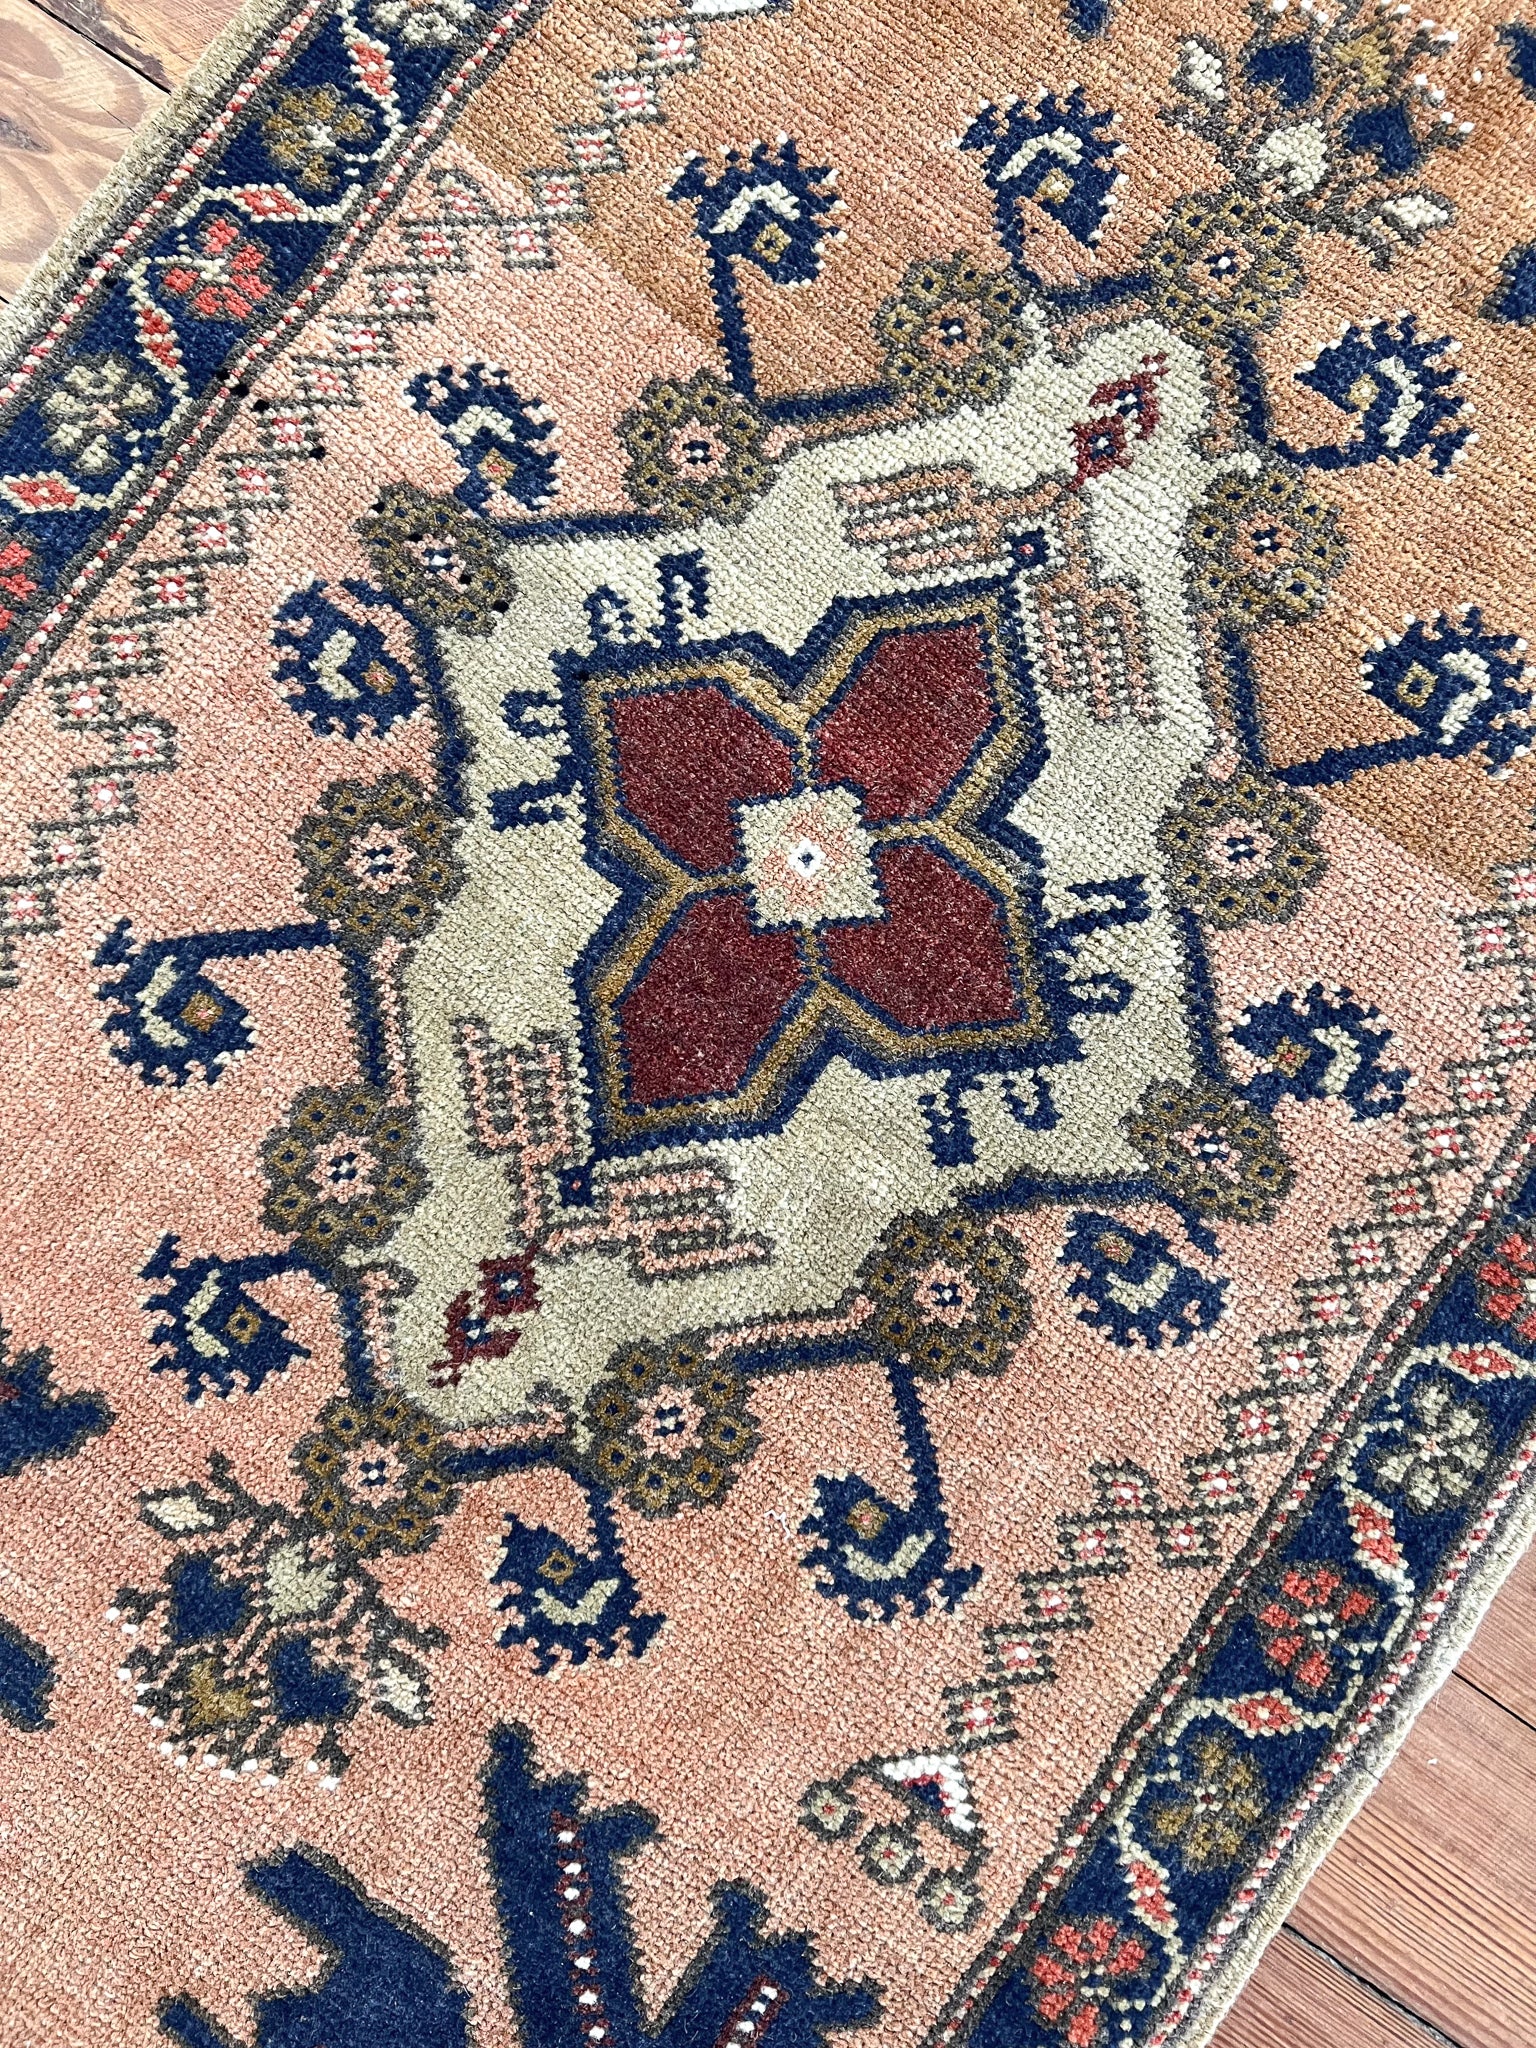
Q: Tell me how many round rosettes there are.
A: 12